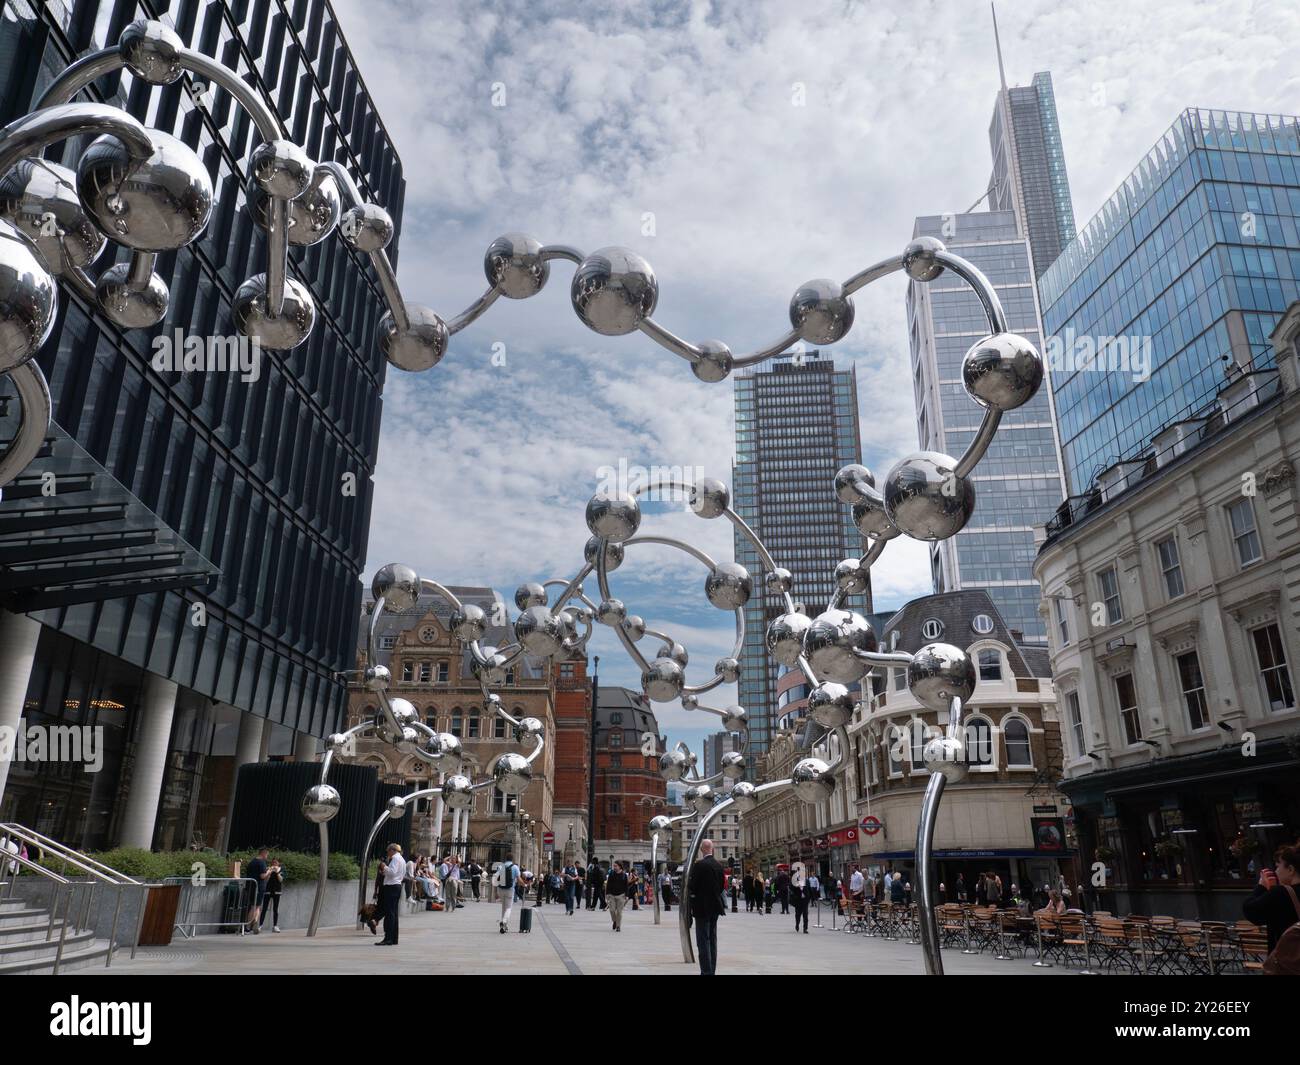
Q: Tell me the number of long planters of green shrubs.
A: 1